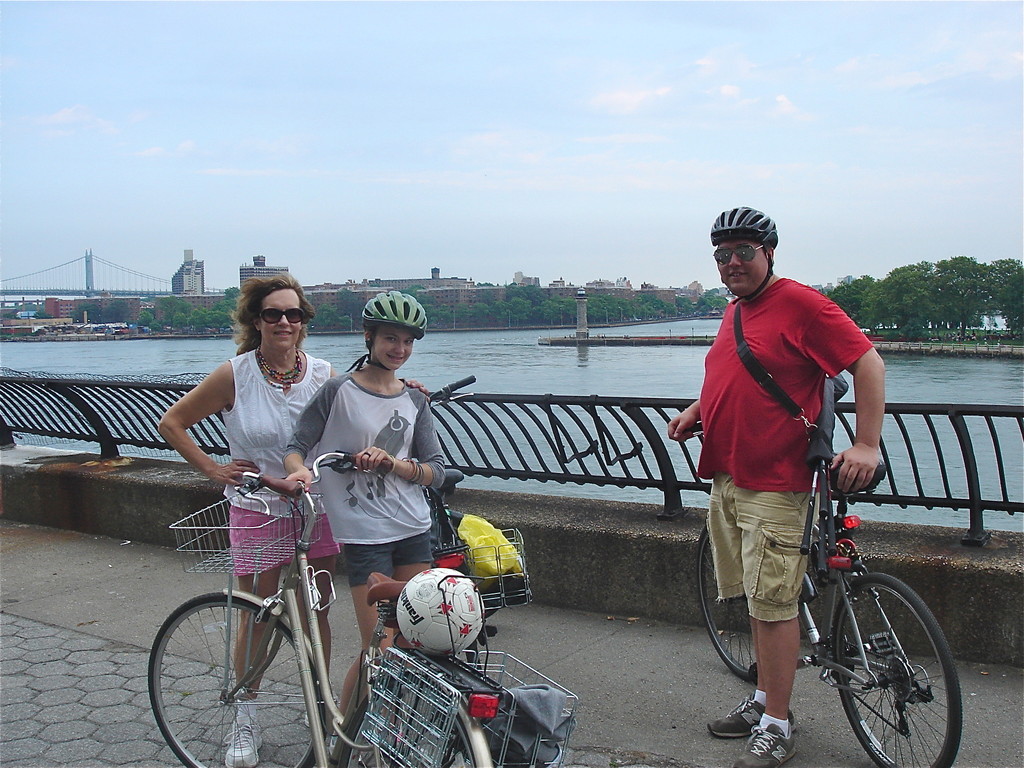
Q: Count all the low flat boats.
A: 0